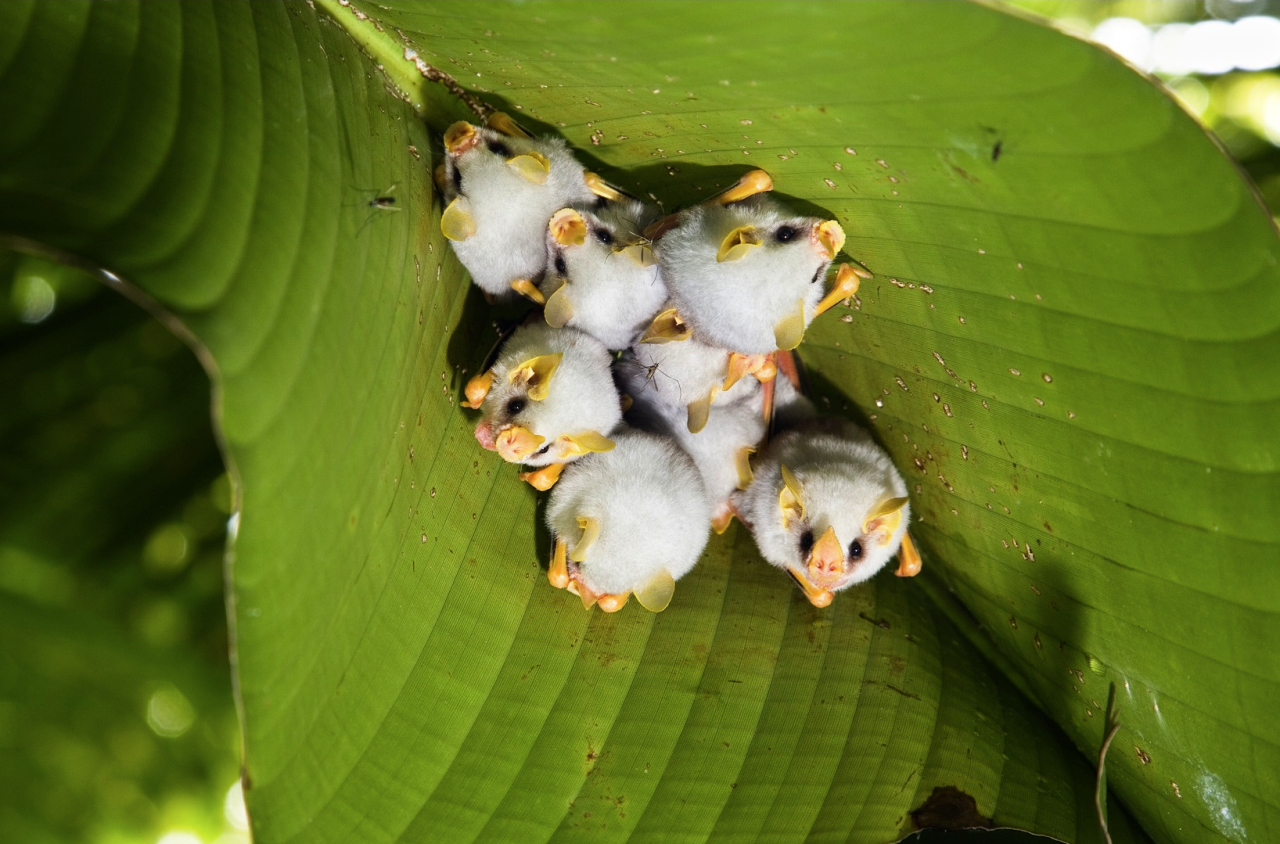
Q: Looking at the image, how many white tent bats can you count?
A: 8